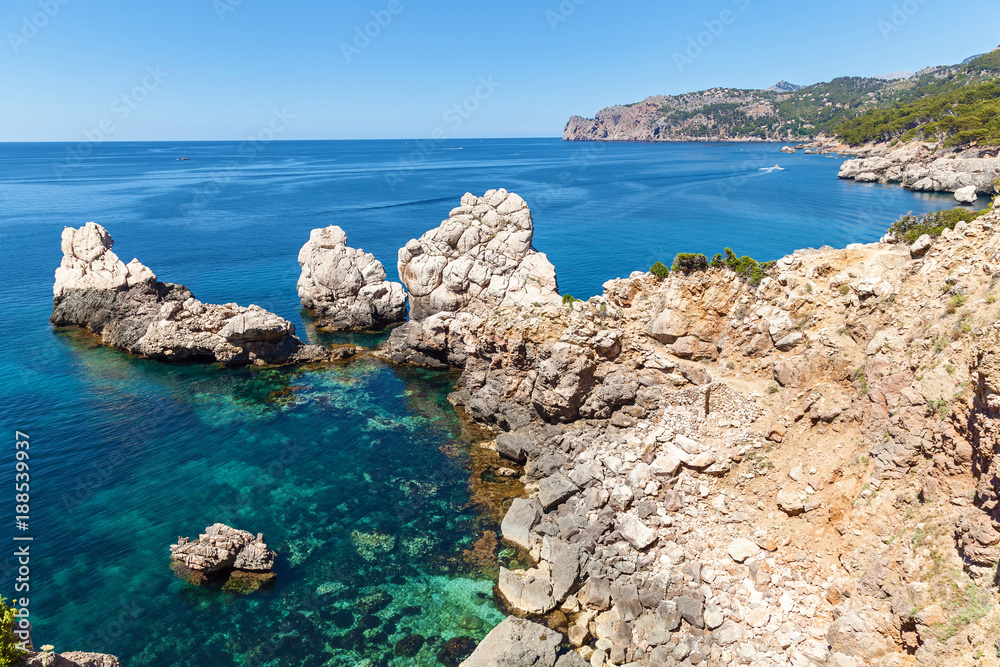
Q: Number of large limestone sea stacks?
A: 3